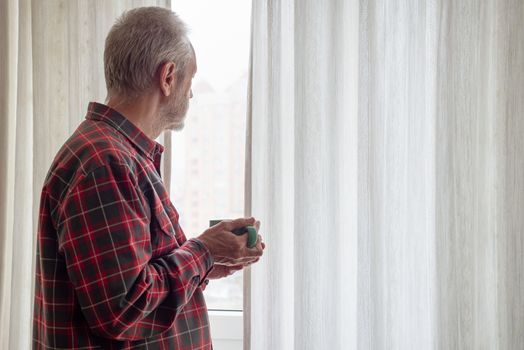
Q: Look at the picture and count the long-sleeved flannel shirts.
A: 1